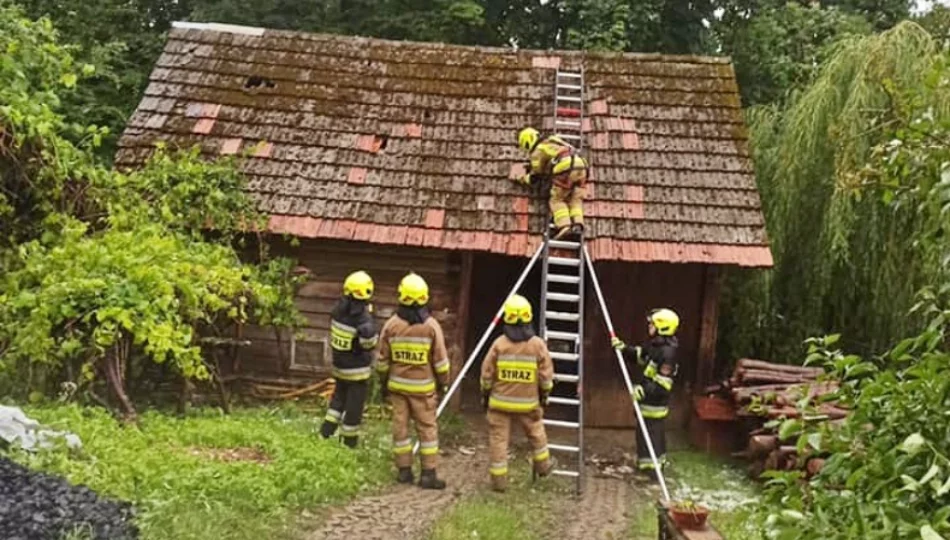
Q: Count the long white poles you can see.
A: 2